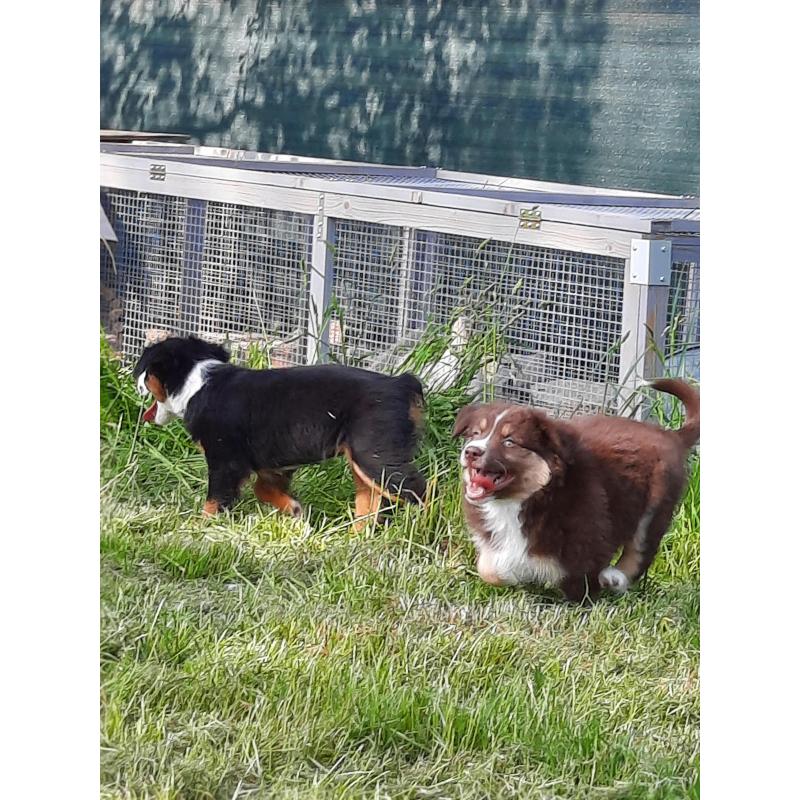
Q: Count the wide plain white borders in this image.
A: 2